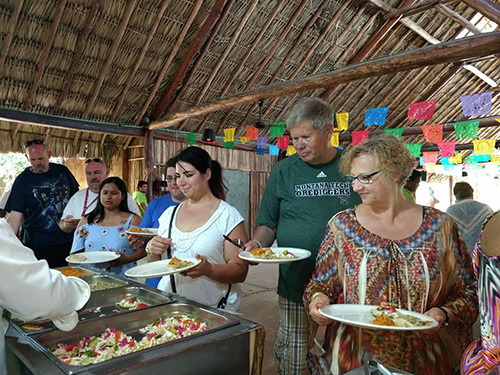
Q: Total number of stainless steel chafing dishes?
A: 4